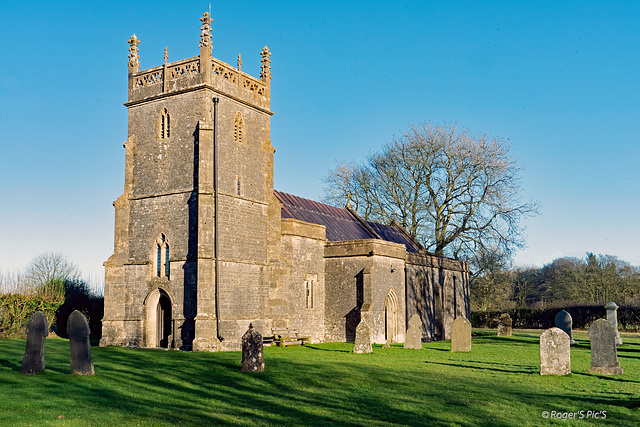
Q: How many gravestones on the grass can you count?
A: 11